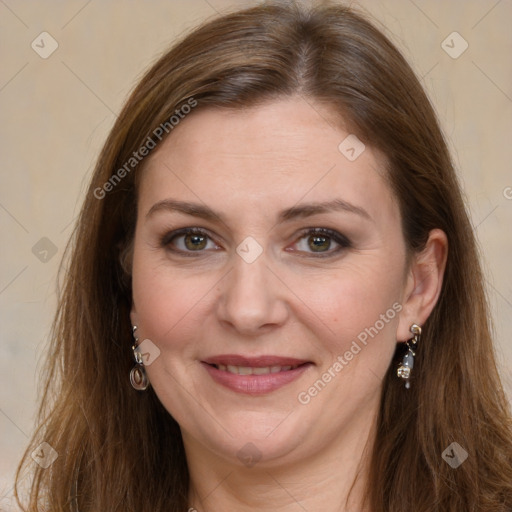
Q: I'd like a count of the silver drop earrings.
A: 2